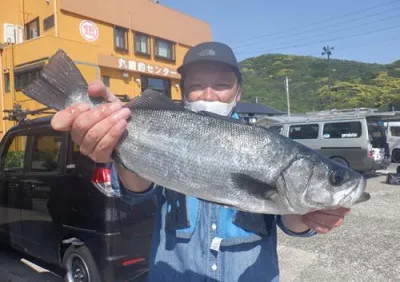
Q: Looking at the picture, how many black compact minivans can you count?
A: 1